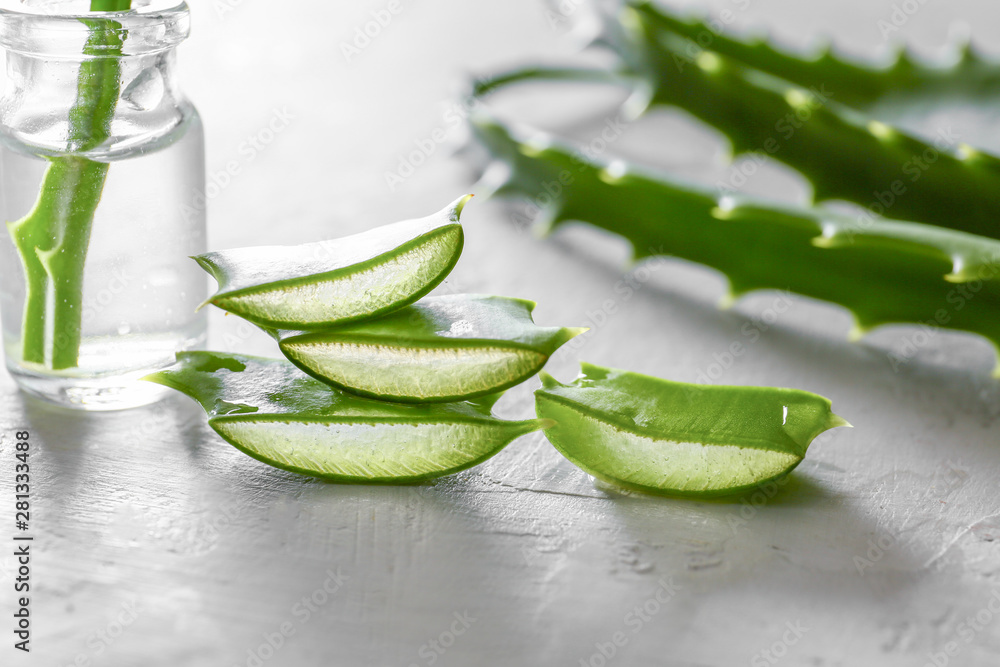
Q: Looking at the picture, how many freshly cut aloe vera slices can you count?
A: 4